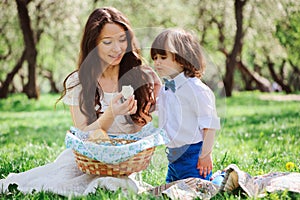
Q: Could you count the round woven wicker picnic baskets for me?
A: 1